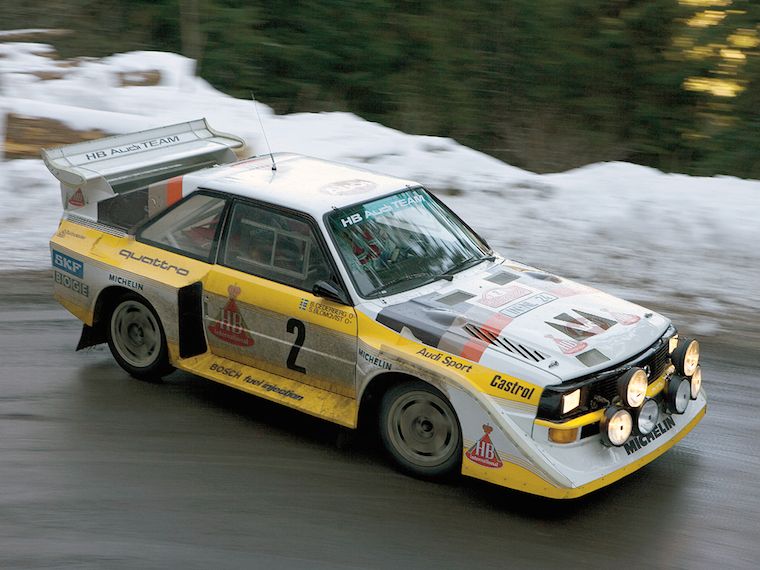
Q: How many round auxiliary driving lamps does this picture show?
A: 6